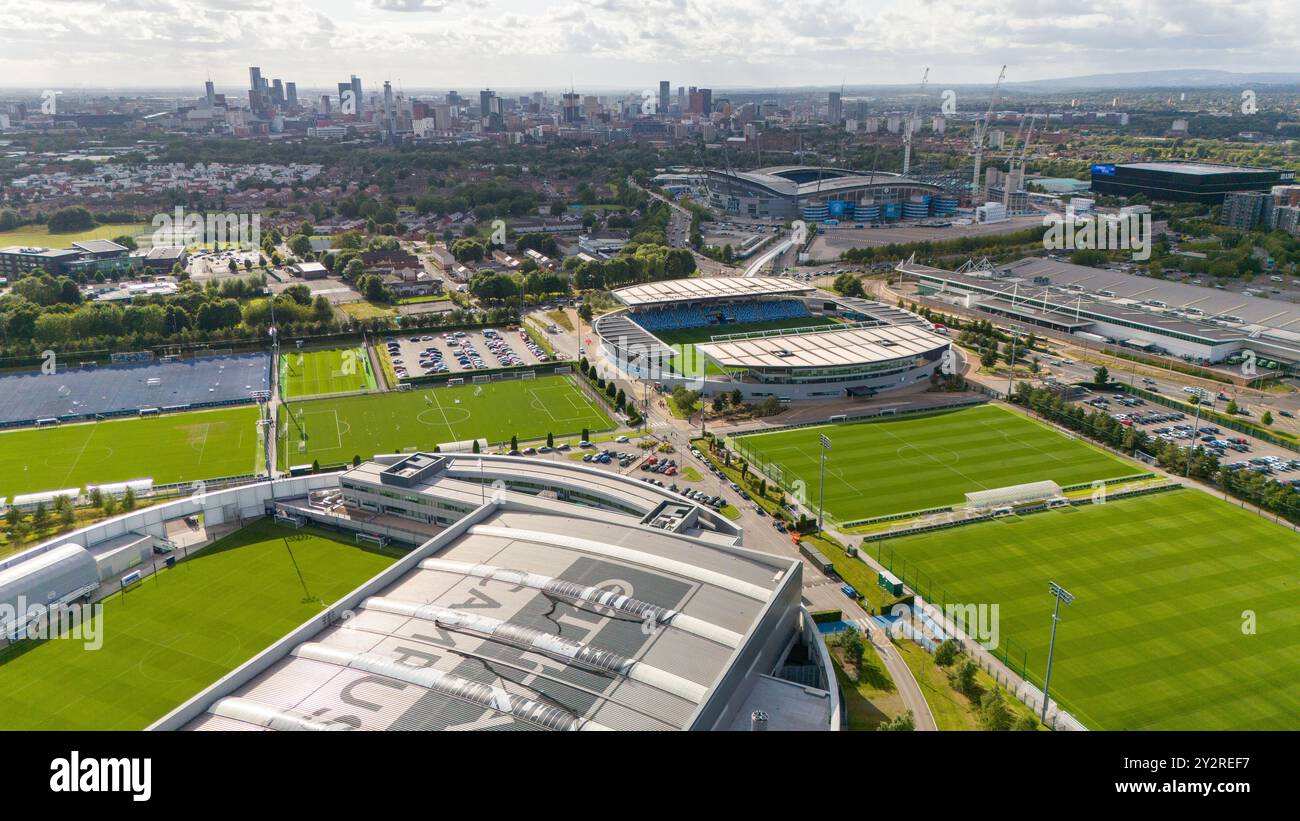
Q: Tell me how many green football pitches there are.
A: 7